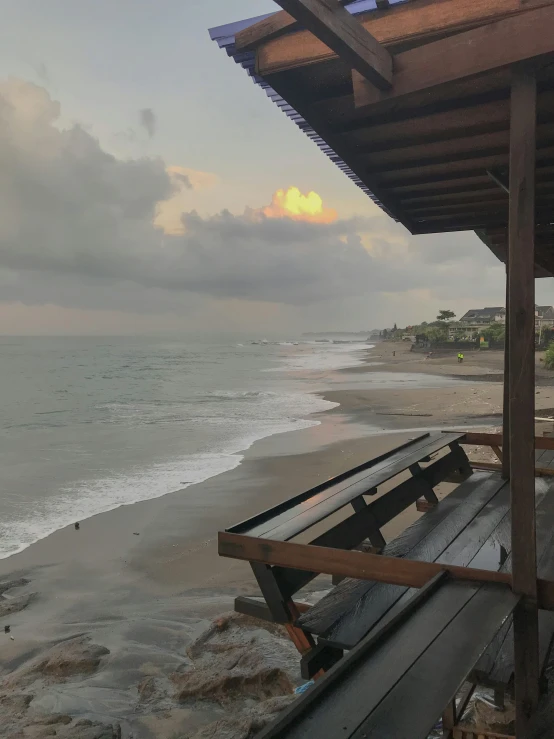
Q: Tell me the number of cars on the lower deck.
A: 0